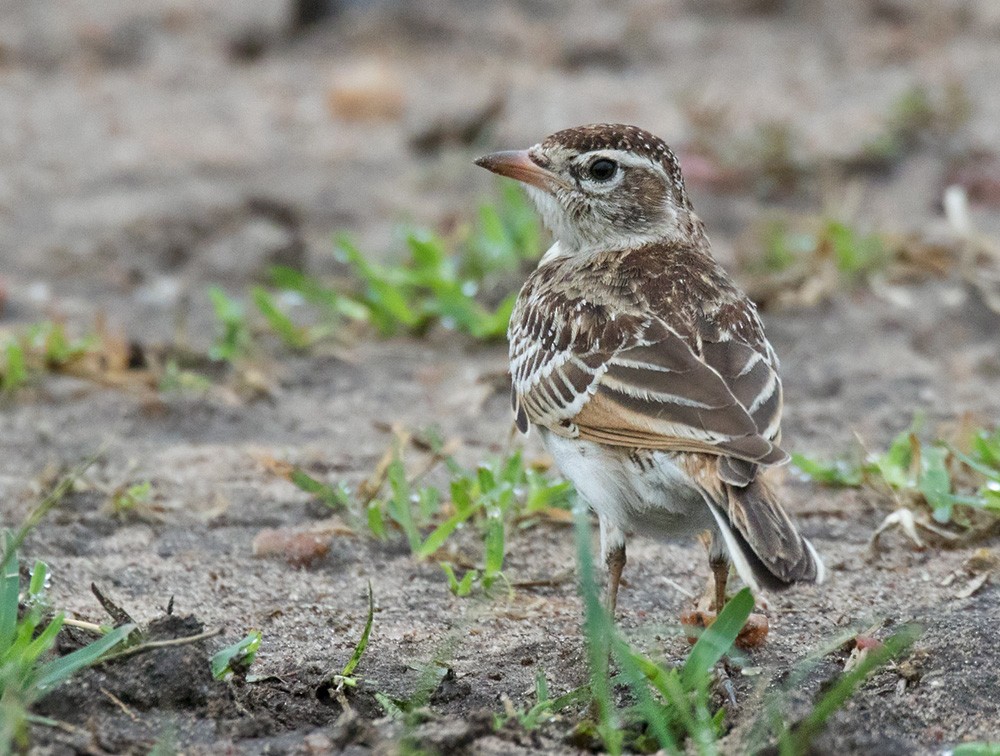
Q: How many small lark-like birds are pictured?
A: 1